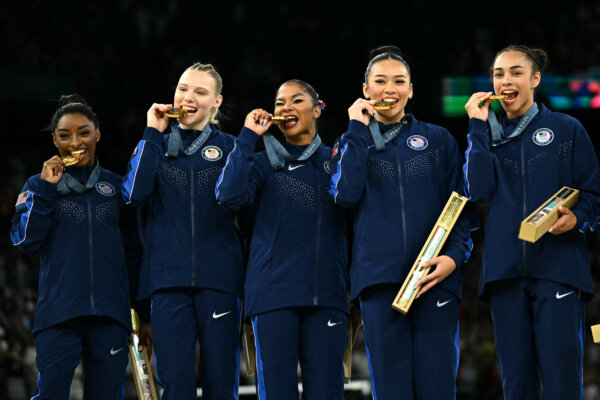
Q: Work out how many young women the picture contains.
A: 5